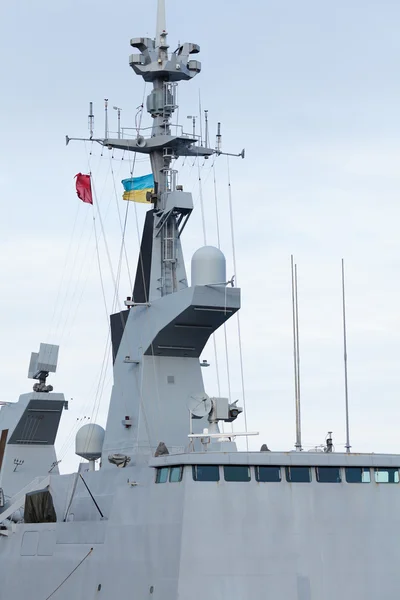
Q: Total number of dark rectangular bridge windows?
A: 9